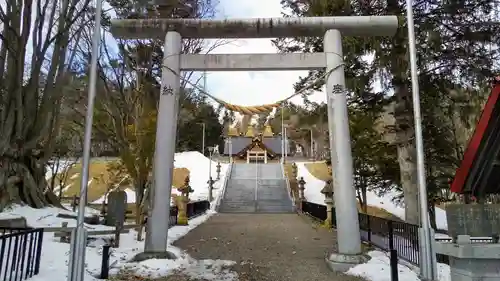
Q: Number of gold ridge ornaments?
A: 3